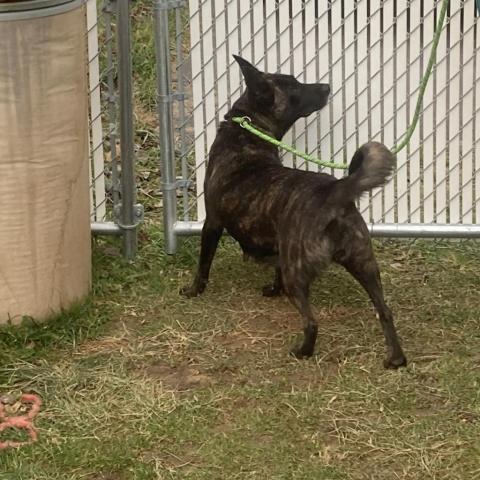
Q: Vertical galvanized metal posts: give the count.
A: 2